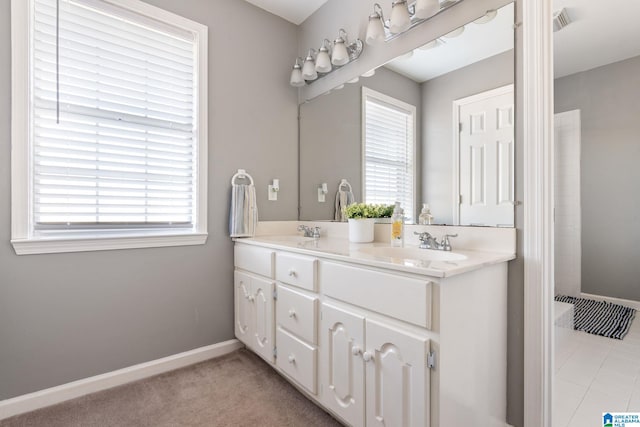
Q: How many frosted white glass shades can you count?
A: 7